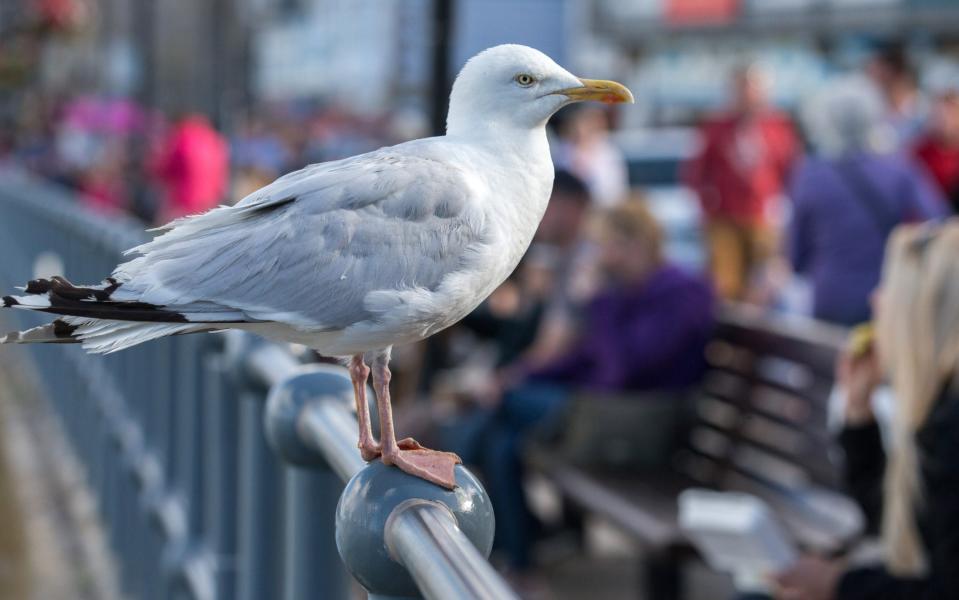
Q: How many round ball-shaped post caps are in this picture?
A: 3